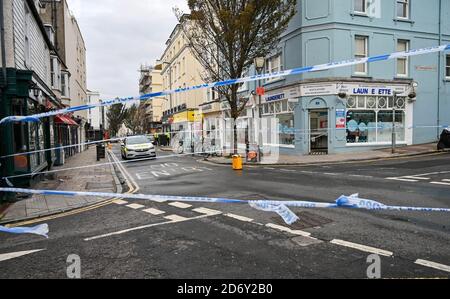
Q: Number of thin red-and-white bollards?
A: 0